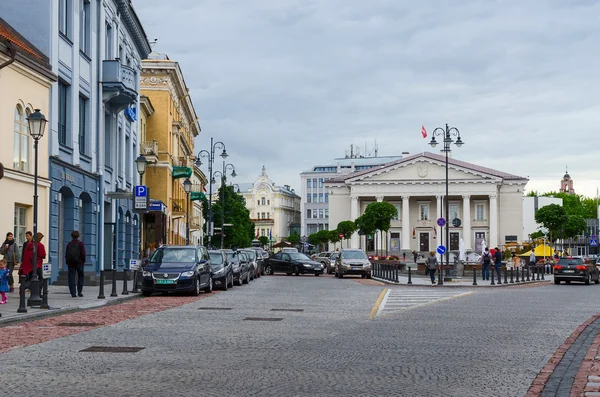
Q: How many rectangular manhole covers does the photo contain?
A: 5